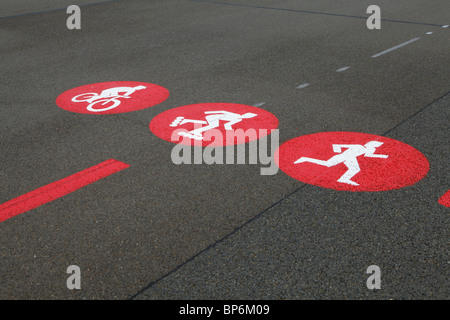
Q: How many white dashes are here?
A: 6